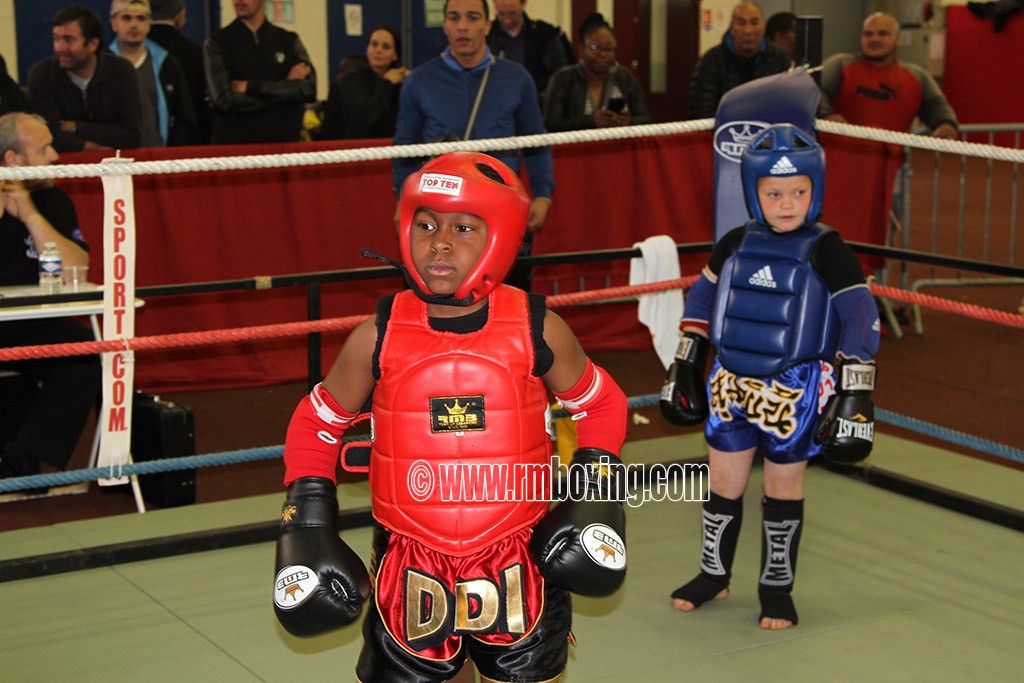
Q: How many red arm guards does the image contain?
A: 2